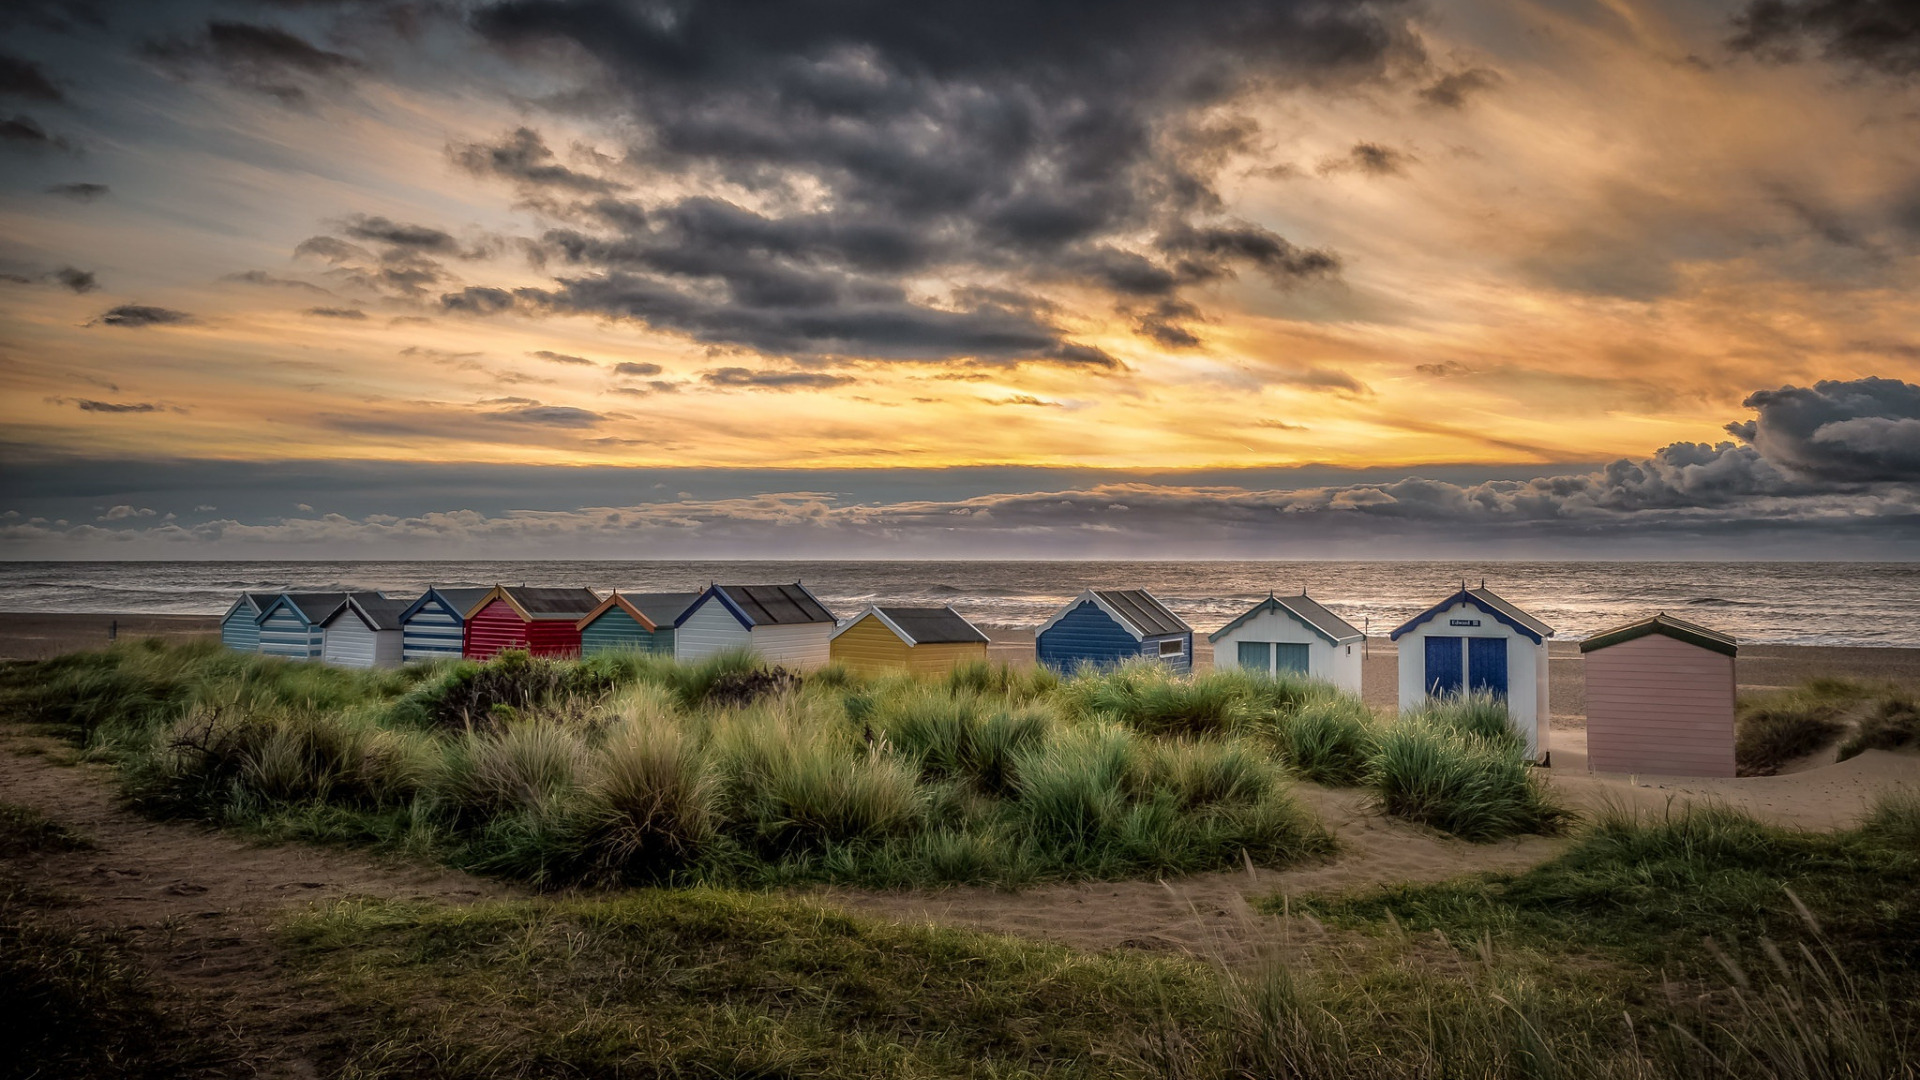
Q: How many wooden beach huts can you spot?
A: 12